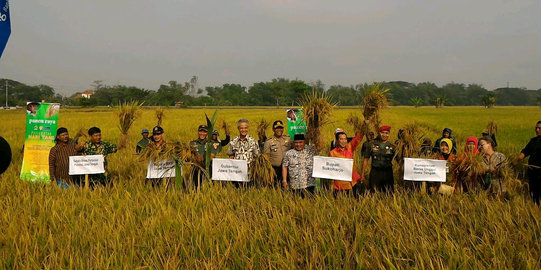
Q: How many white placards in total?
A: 5